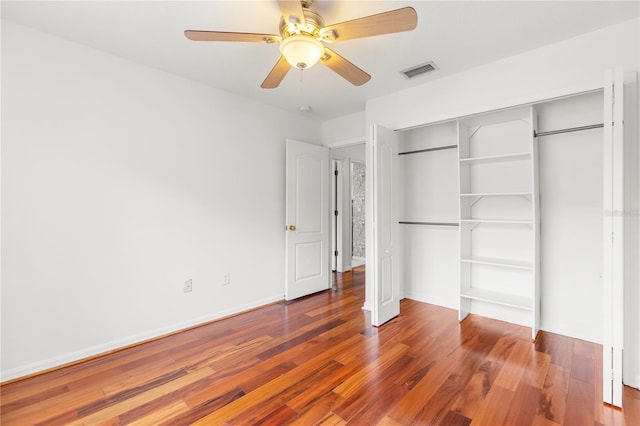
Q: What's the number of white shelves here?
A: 5